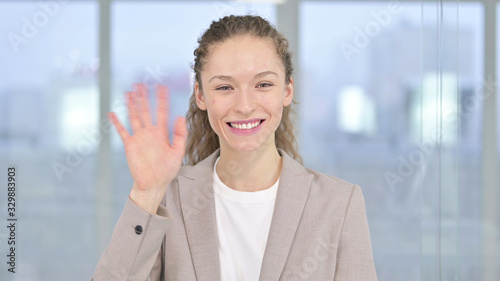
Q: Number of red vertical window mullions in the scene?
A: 0